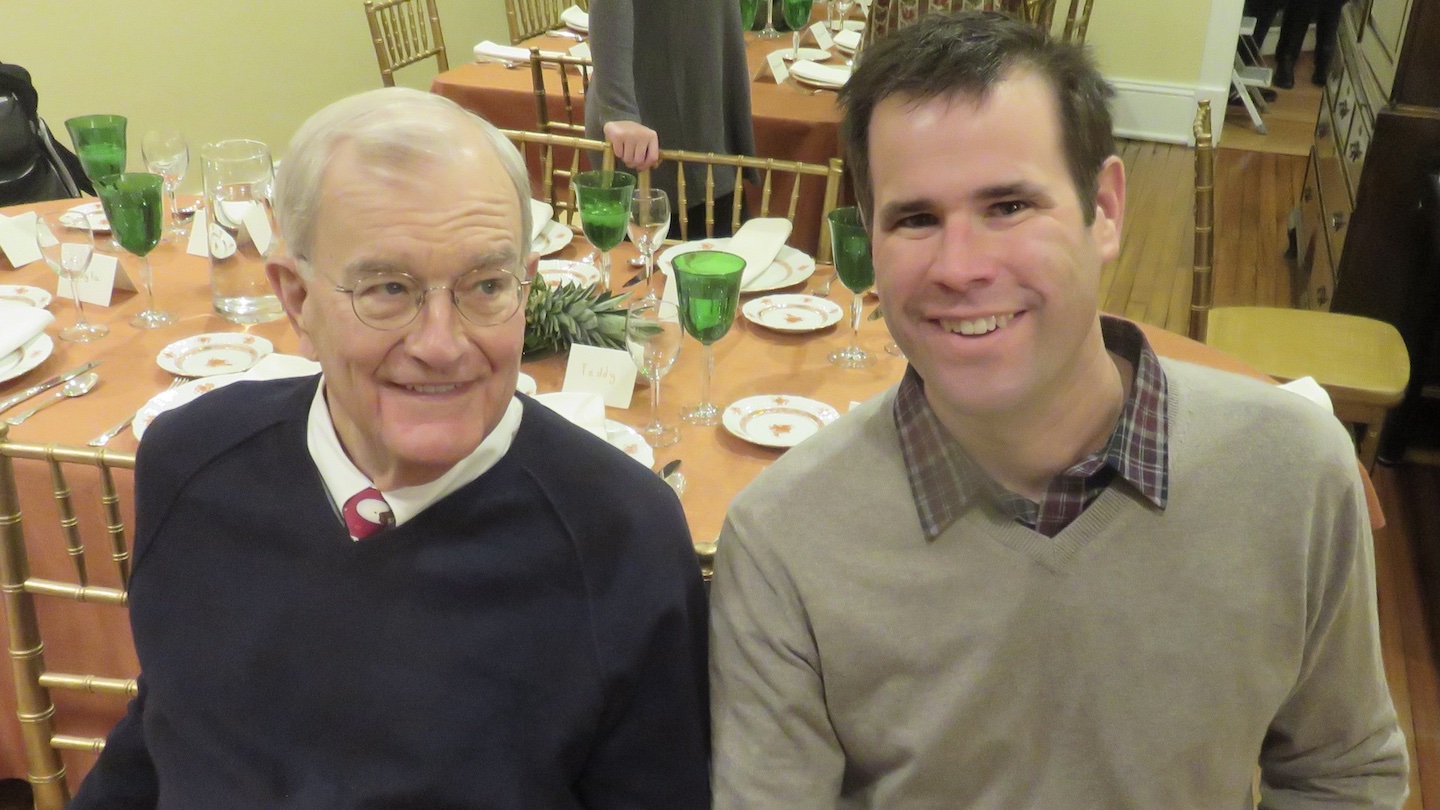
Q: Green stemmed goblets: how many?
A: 7